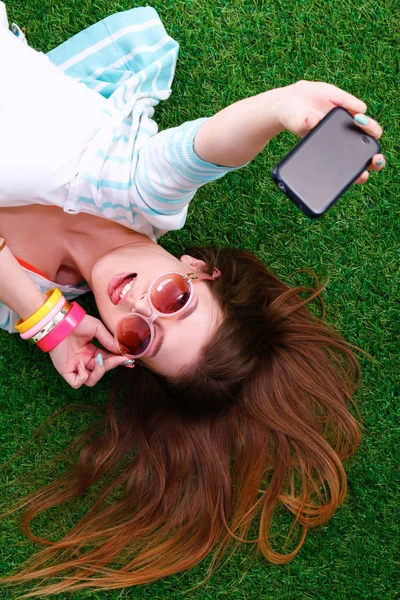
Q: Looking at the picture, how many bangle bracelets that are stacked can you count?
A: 4